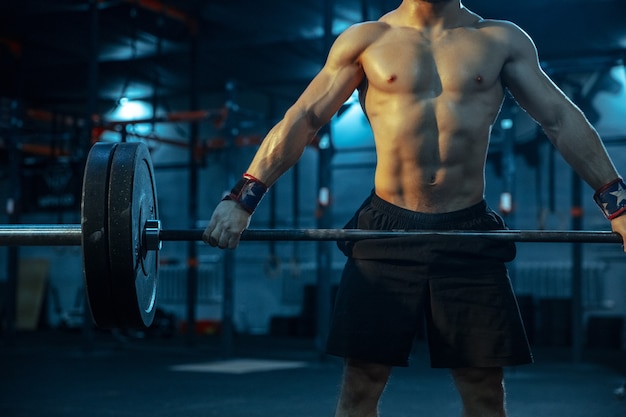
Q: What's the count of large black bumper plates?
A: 2